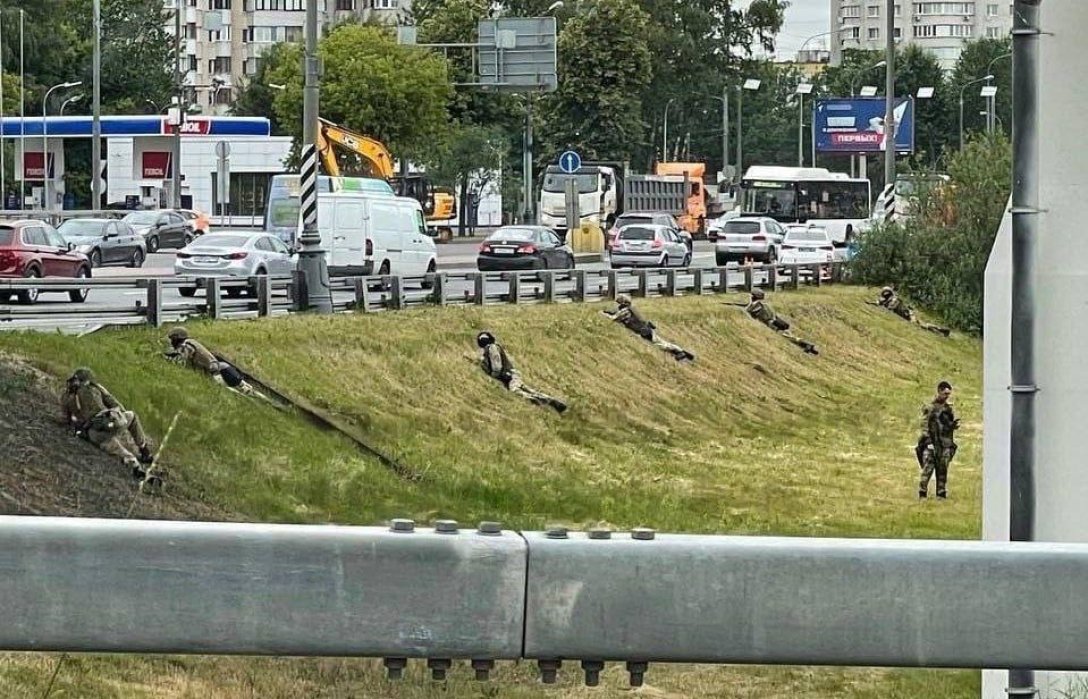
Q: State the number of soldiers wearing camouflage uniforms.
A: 7